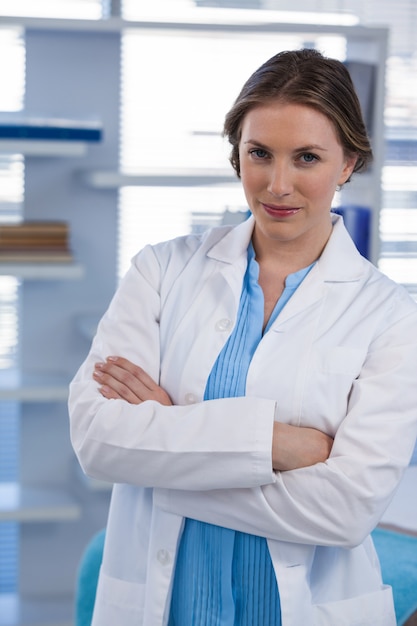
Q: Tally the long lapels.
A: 2